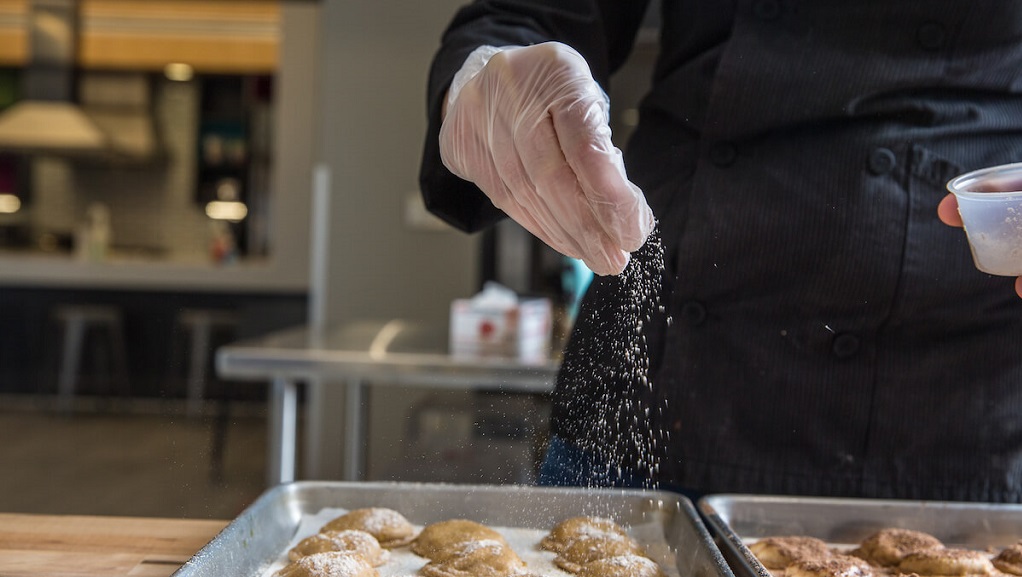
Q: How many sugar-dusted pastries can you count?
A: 8